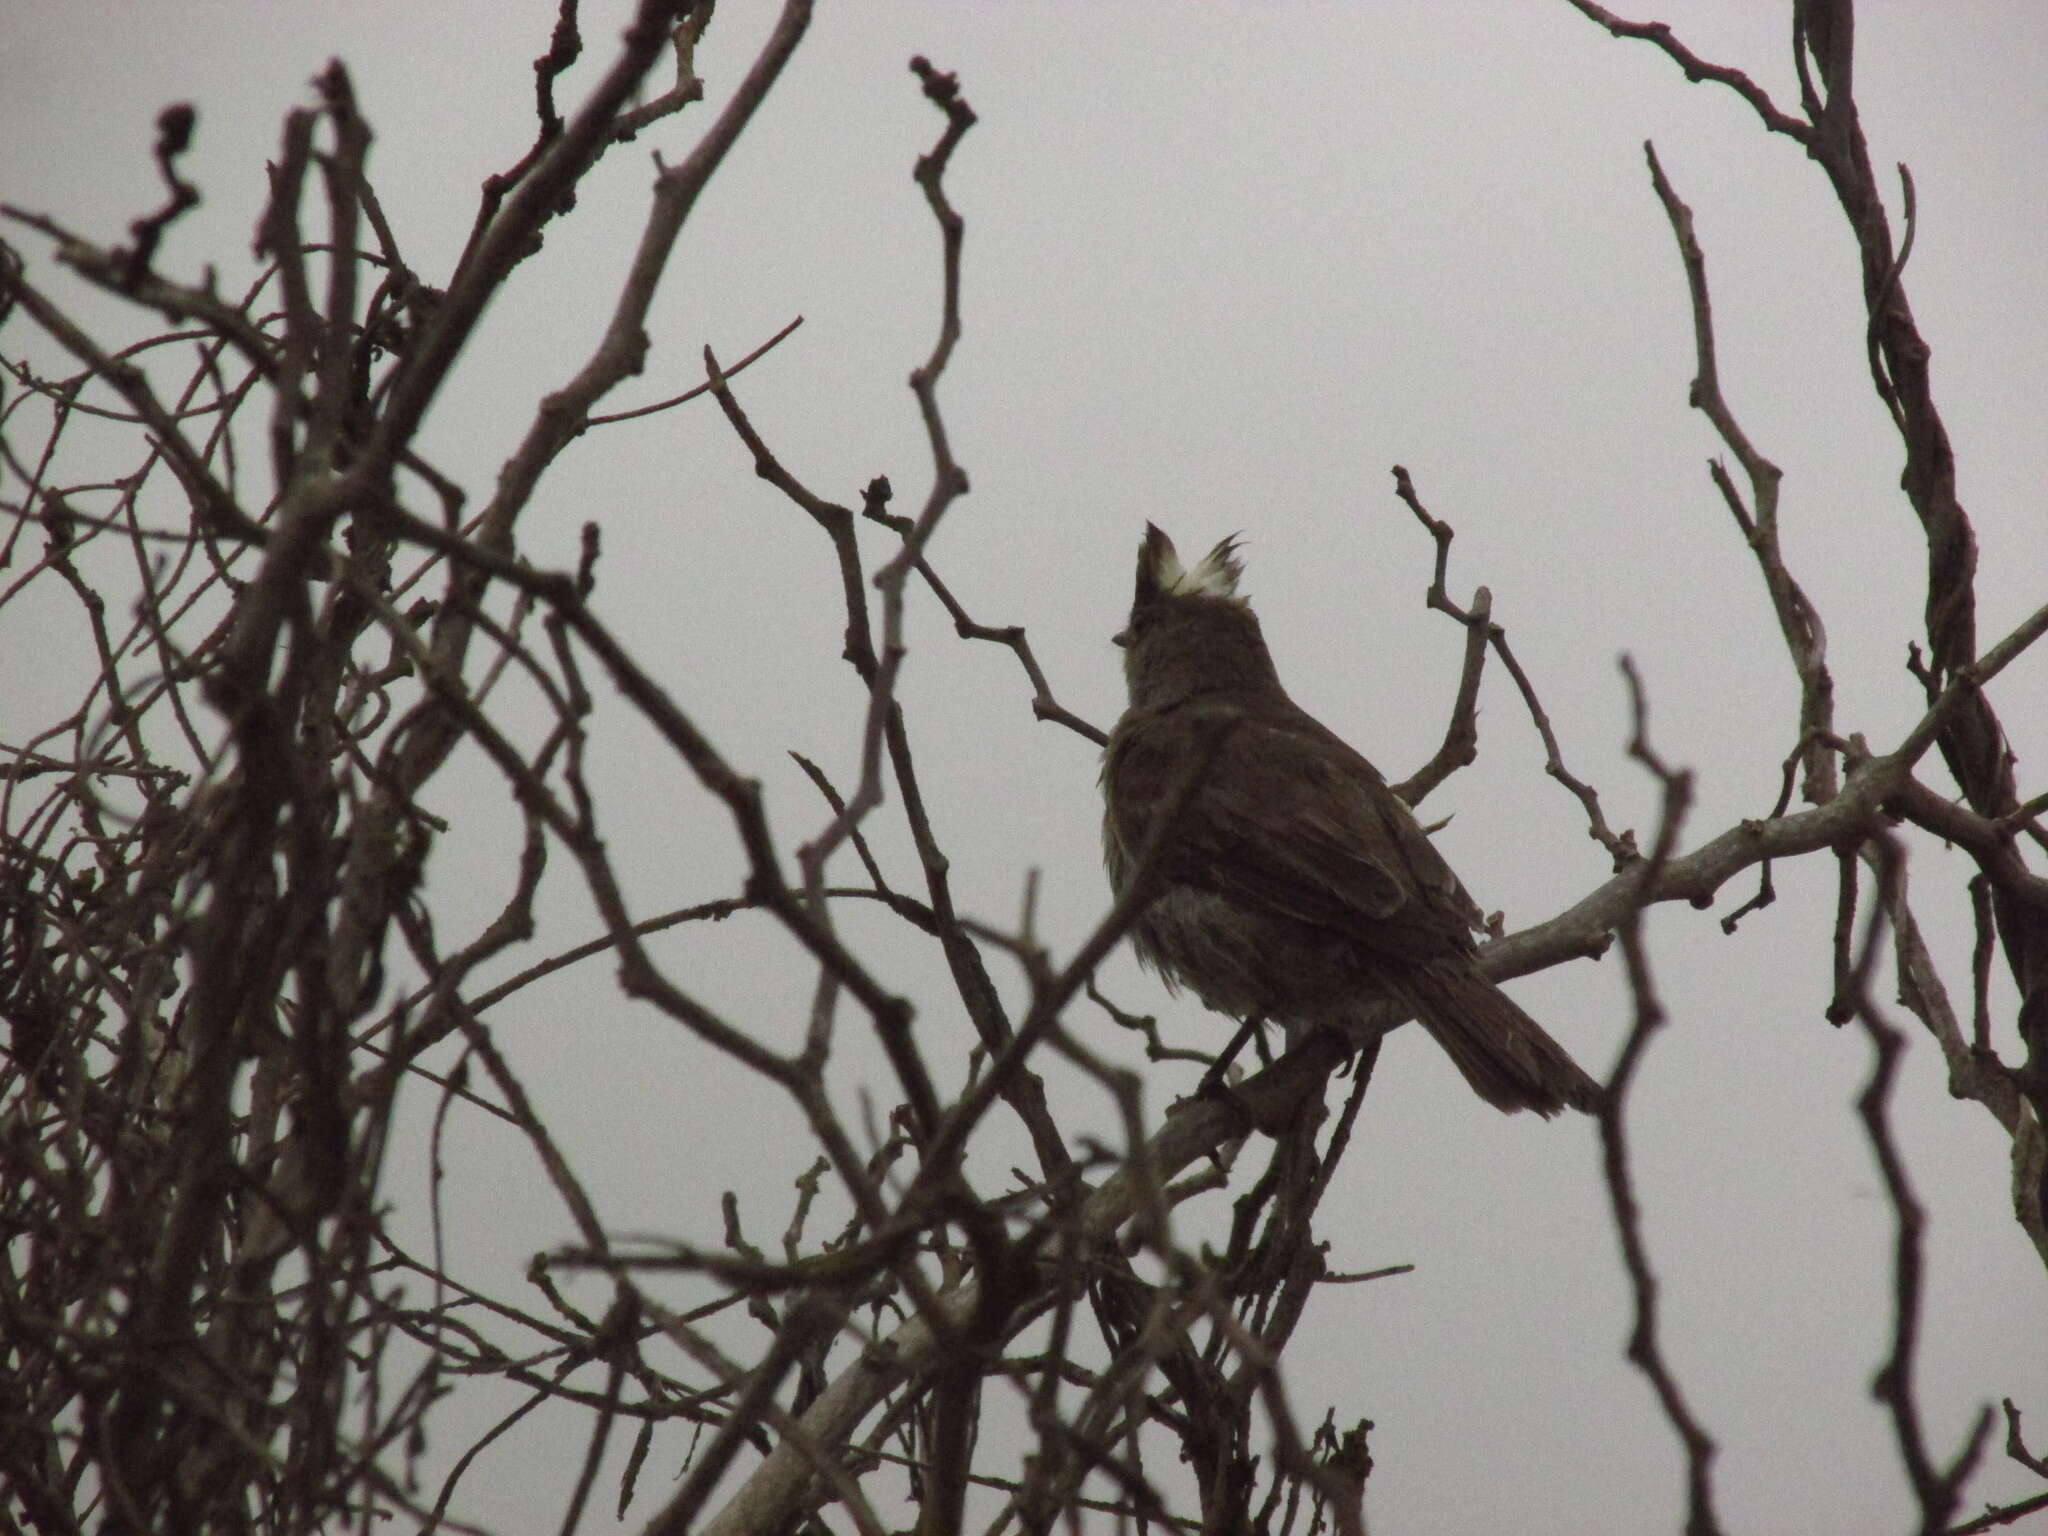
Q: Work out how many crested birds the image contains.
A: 1